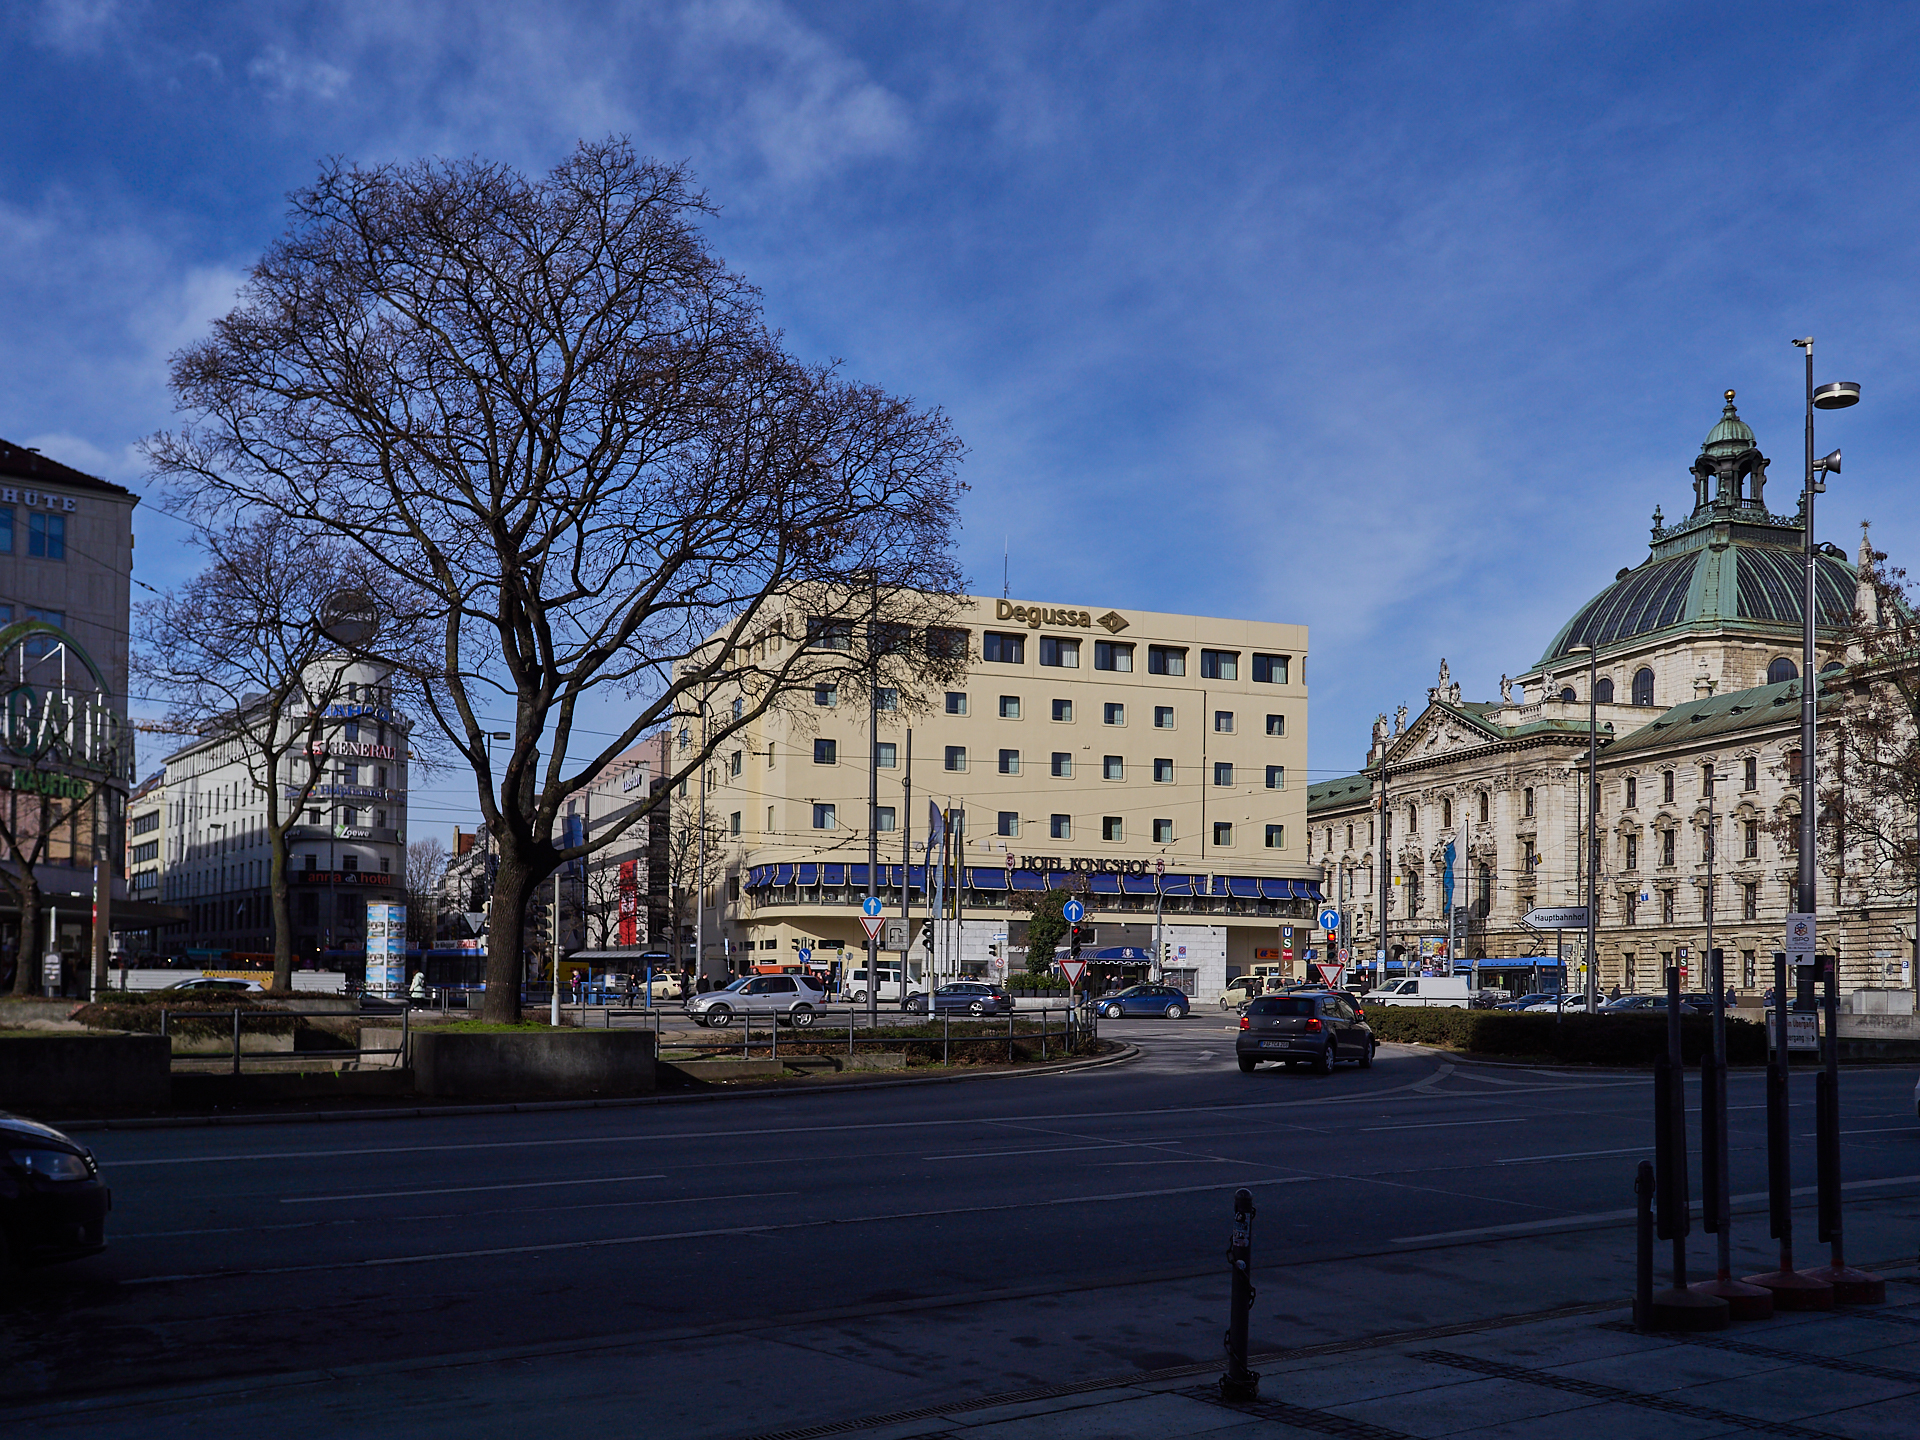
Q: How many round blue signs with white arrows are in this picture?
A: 4